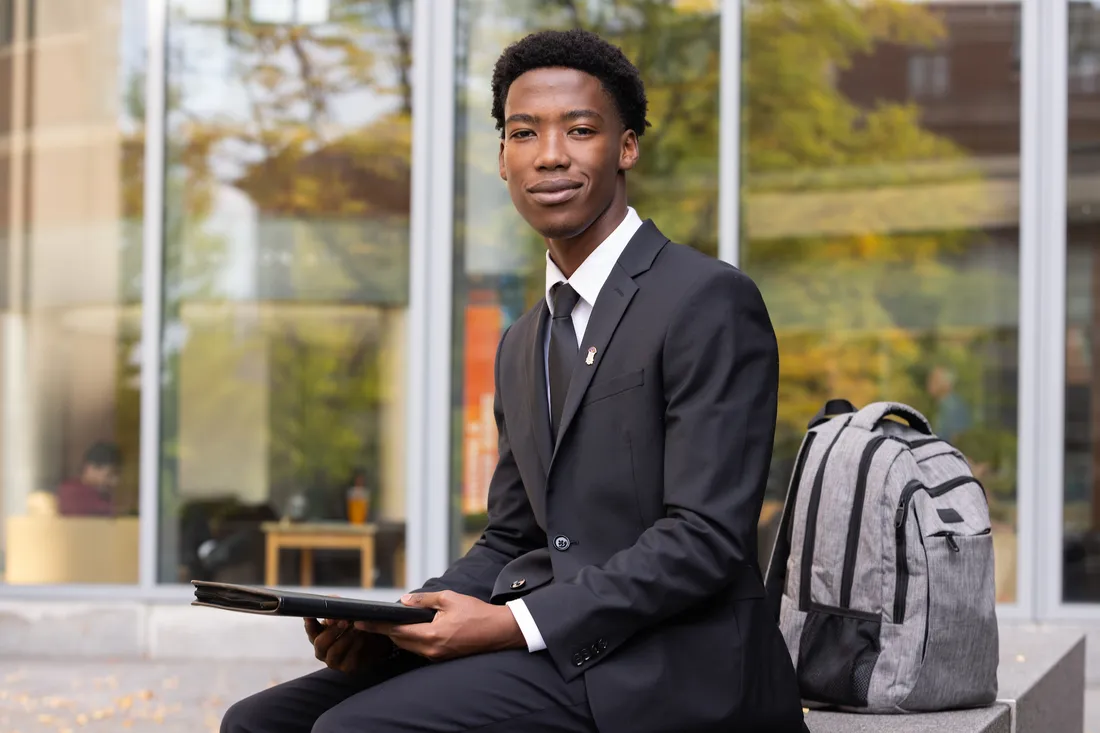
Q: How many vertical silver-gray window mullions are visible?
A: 4